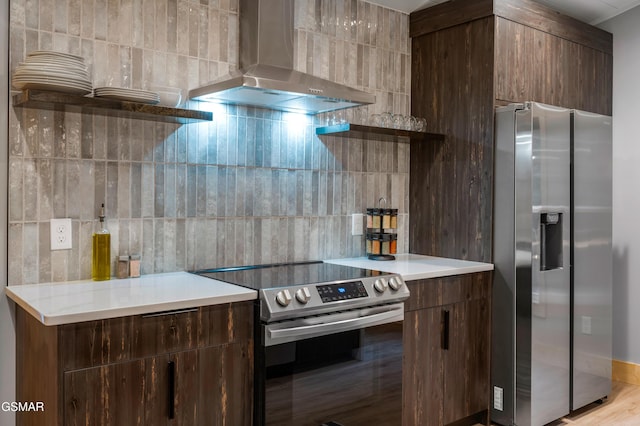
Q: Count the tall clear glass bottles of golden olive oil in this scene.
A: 1